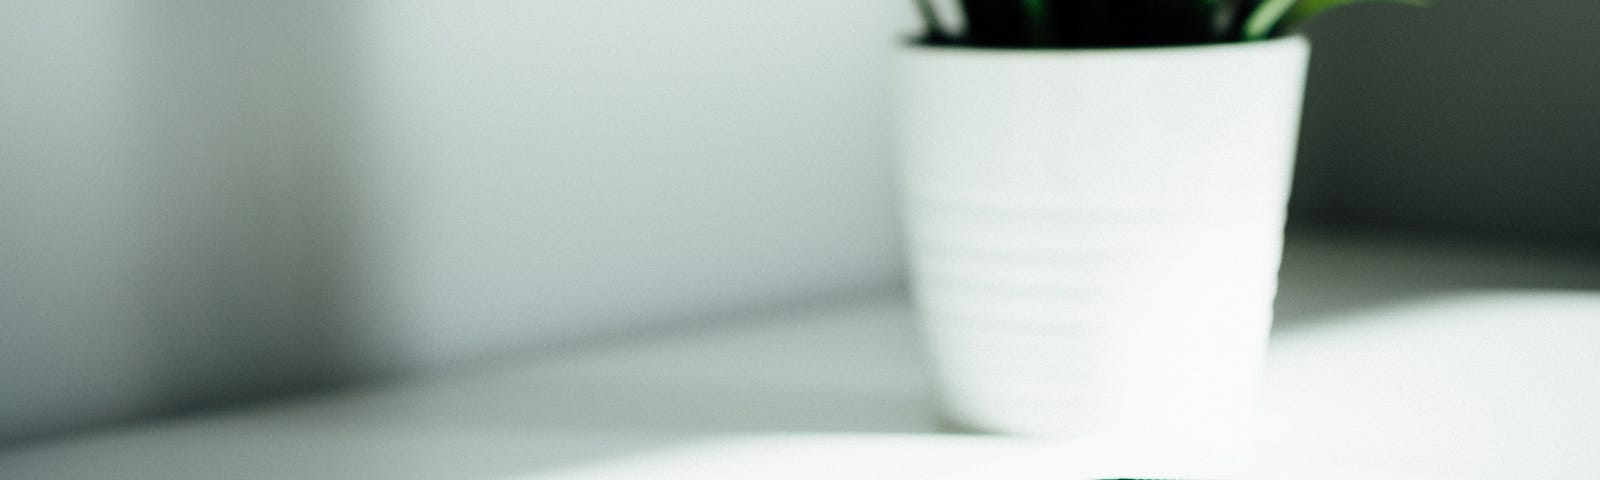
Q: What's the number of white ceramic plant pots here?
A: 1